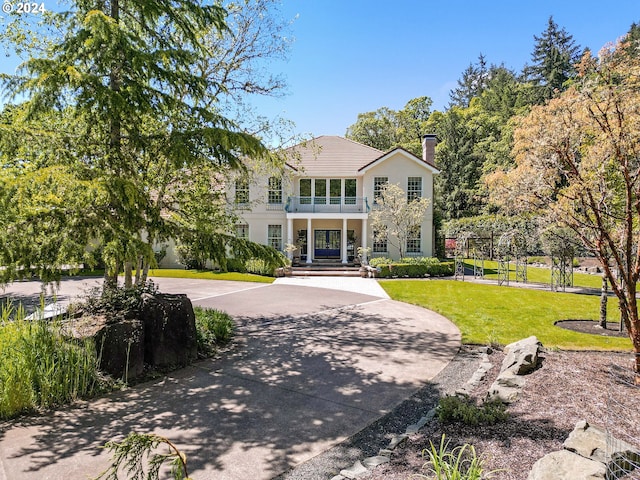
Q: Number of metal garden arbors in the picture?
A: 3